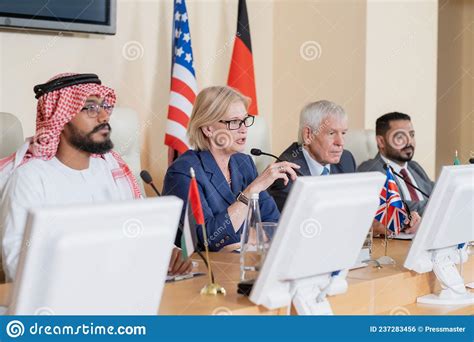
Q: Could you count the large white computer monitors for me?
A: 3